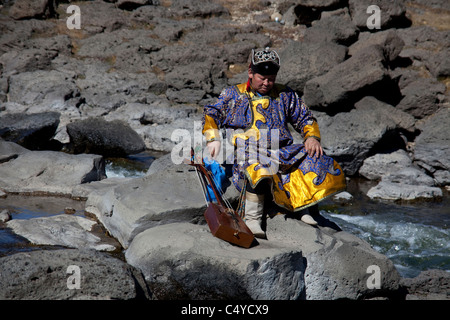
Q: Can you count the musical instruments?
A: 1